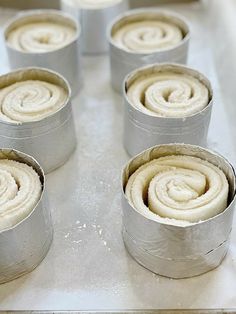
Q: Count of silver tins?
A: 7